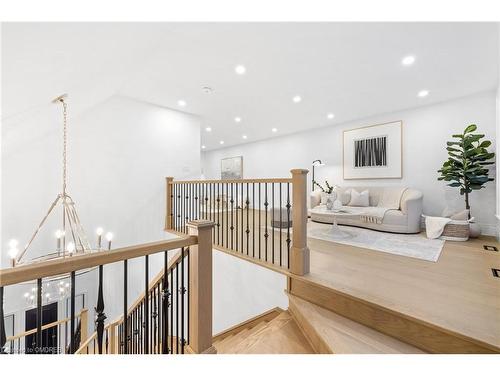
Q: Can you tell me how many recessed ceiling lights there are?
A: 12